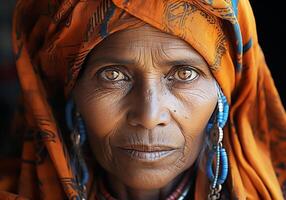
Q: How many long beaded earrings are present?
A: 2